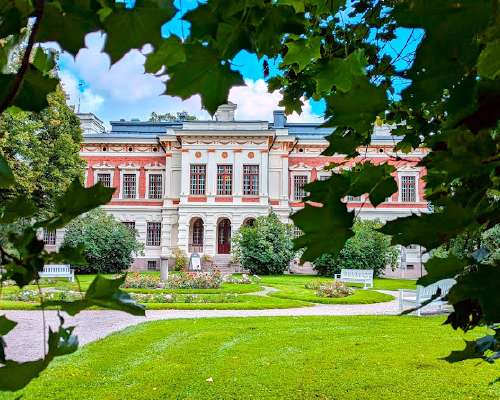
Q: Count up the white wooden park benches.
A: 3